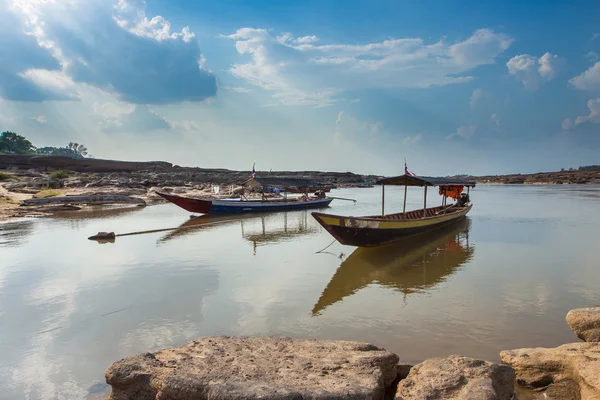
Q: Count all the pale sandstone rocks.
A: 4